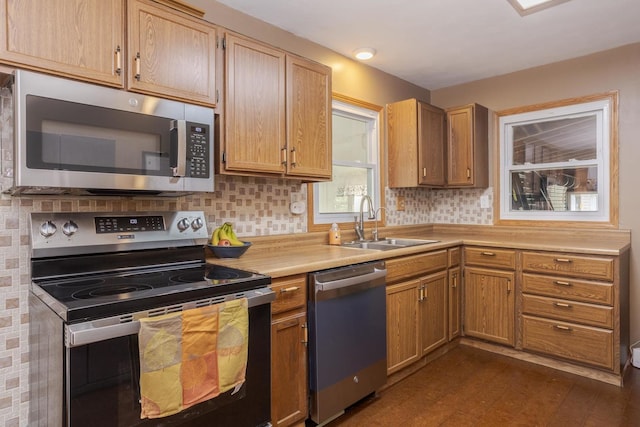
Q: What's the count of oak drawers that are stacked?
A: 4